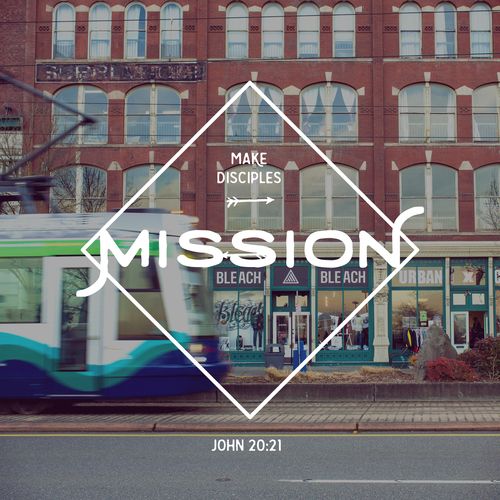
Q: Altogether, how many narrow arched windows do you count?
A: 11